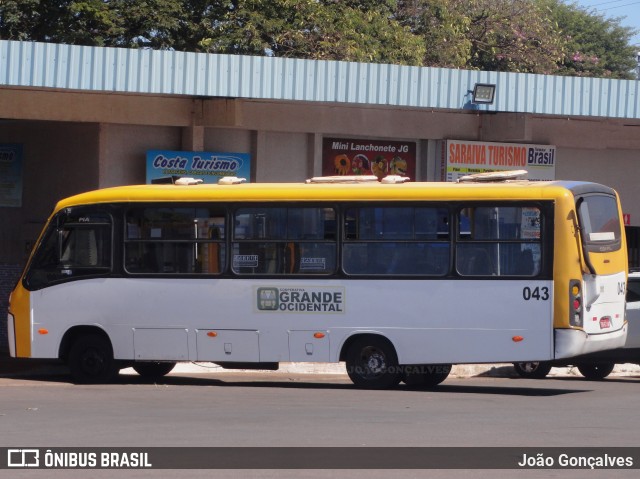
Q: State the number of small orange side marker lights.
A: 4